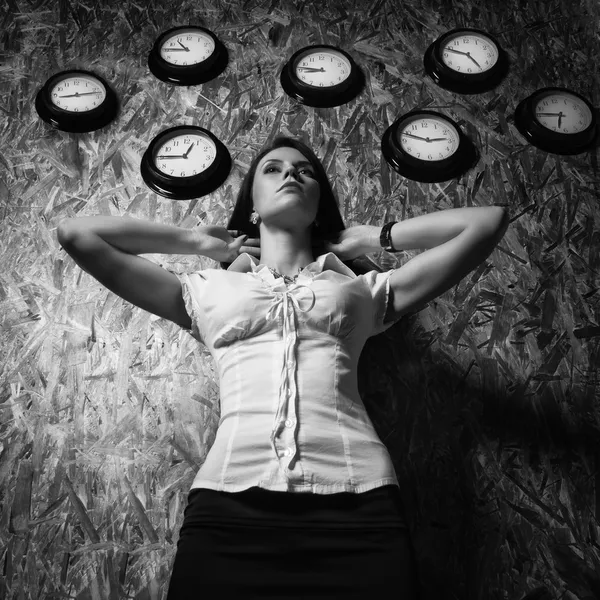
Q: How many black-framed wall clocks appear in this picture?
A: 7